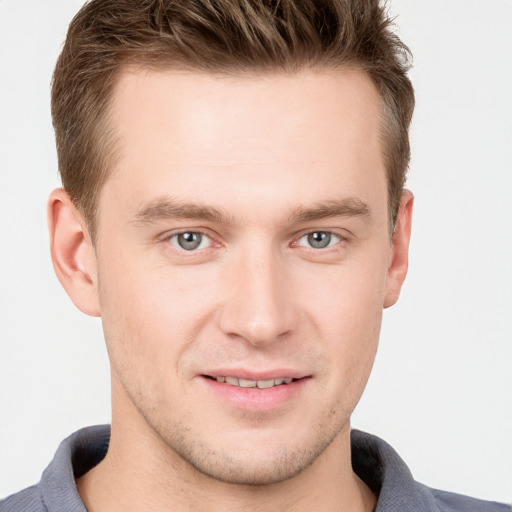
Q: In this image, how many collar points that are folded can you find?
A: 2